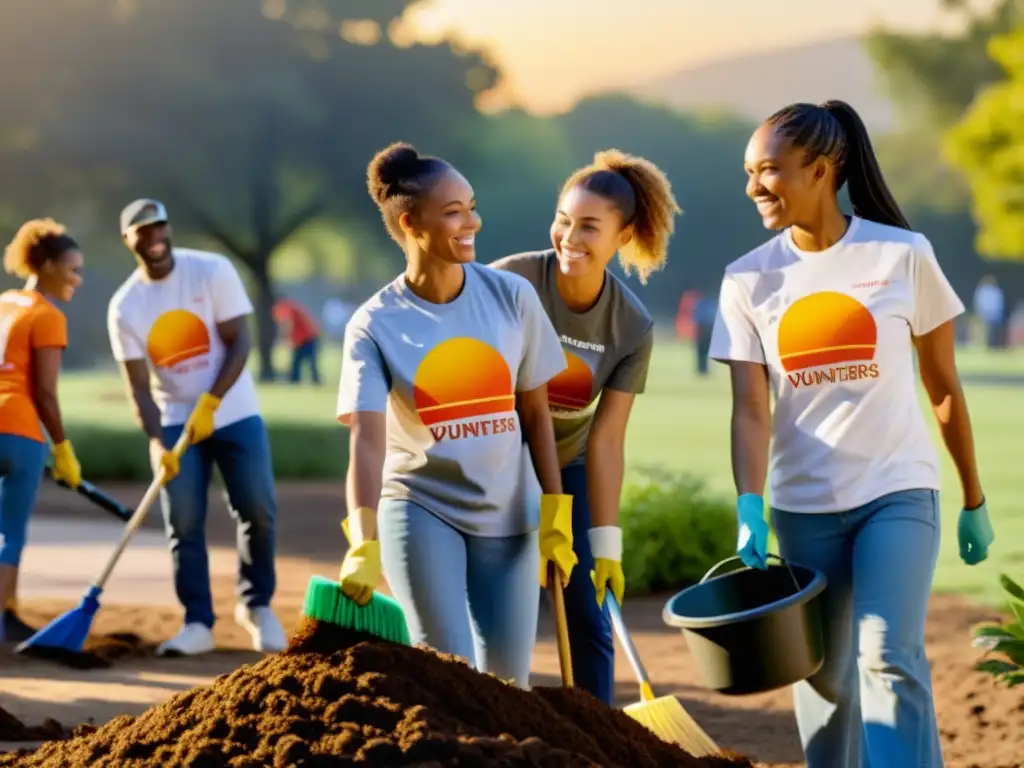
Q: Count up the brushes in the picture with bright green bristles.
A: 1